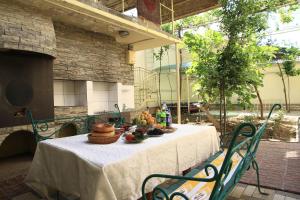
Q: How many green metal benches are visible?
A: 2